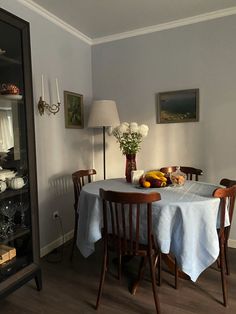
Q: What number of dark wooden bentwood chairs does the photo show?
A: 5